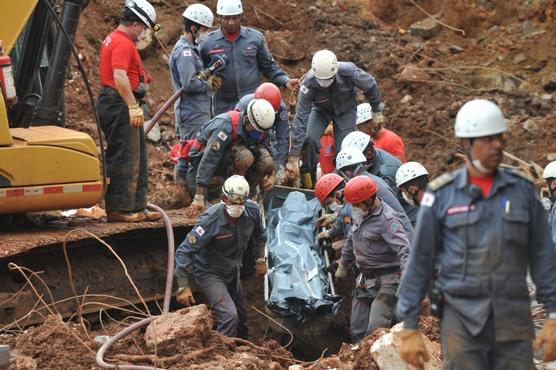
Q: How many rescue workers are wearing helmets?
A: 15